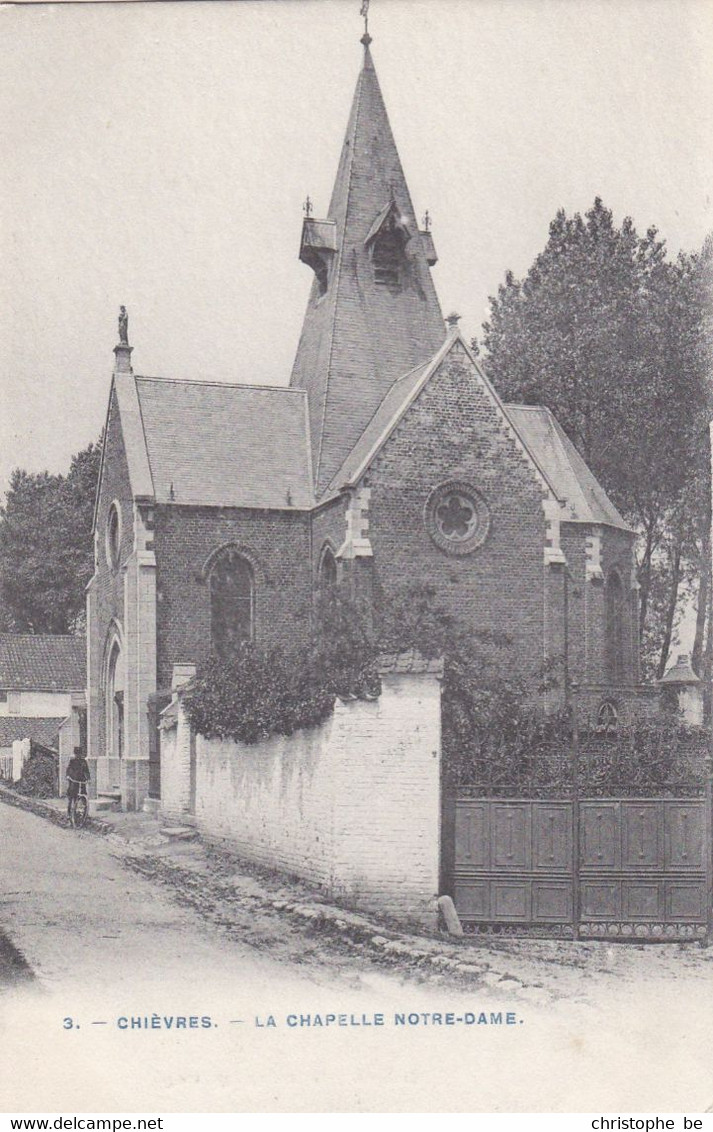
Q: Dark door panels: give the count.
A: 12